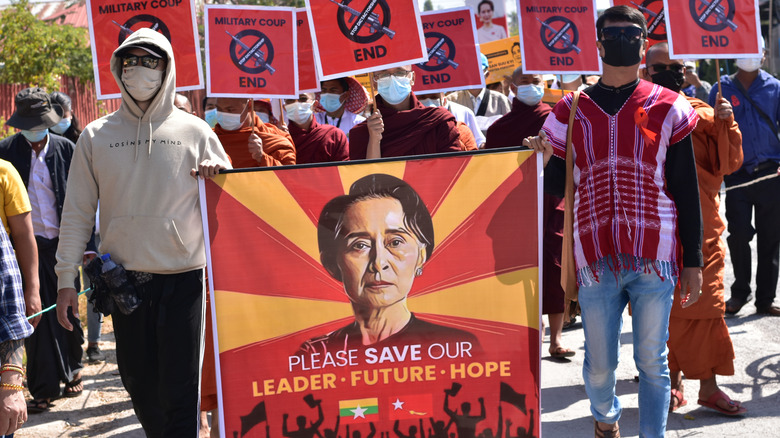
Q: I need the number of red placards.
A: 8